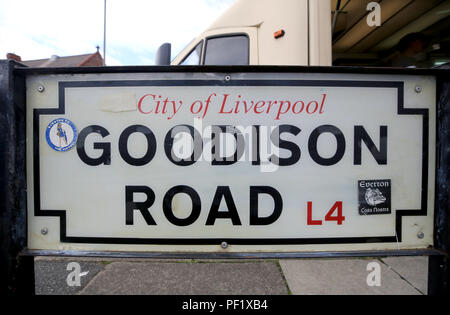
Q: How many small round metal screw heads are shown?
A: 6